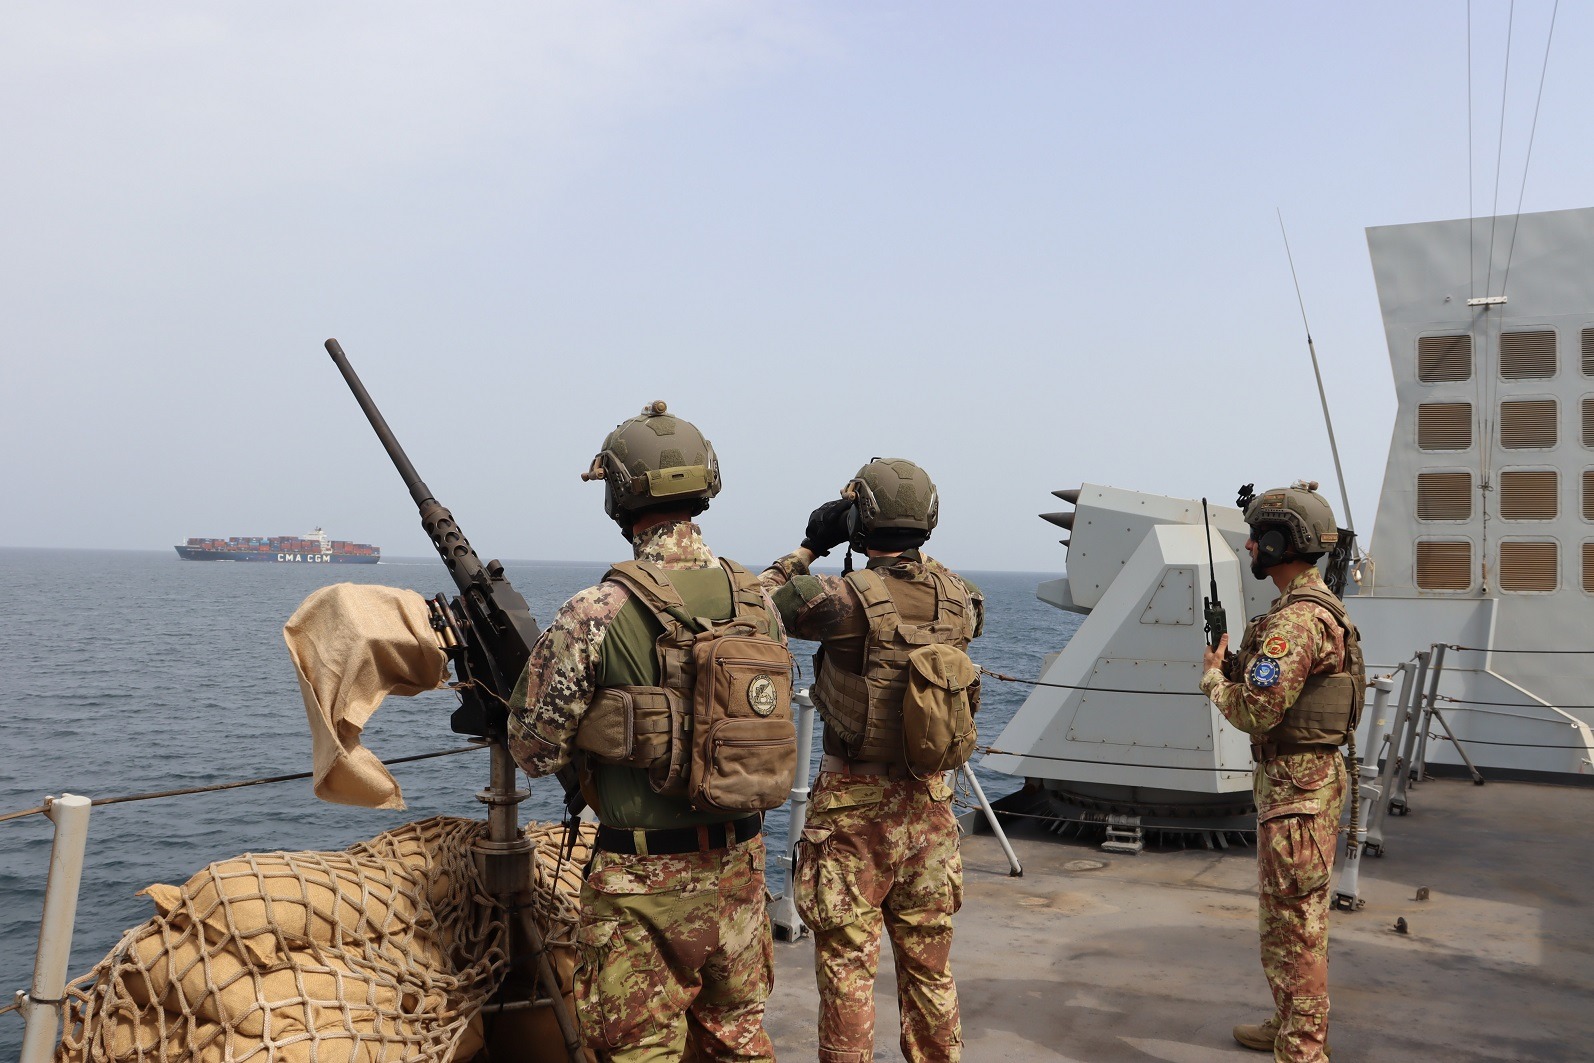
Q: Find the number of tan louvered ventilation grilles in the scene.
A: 12